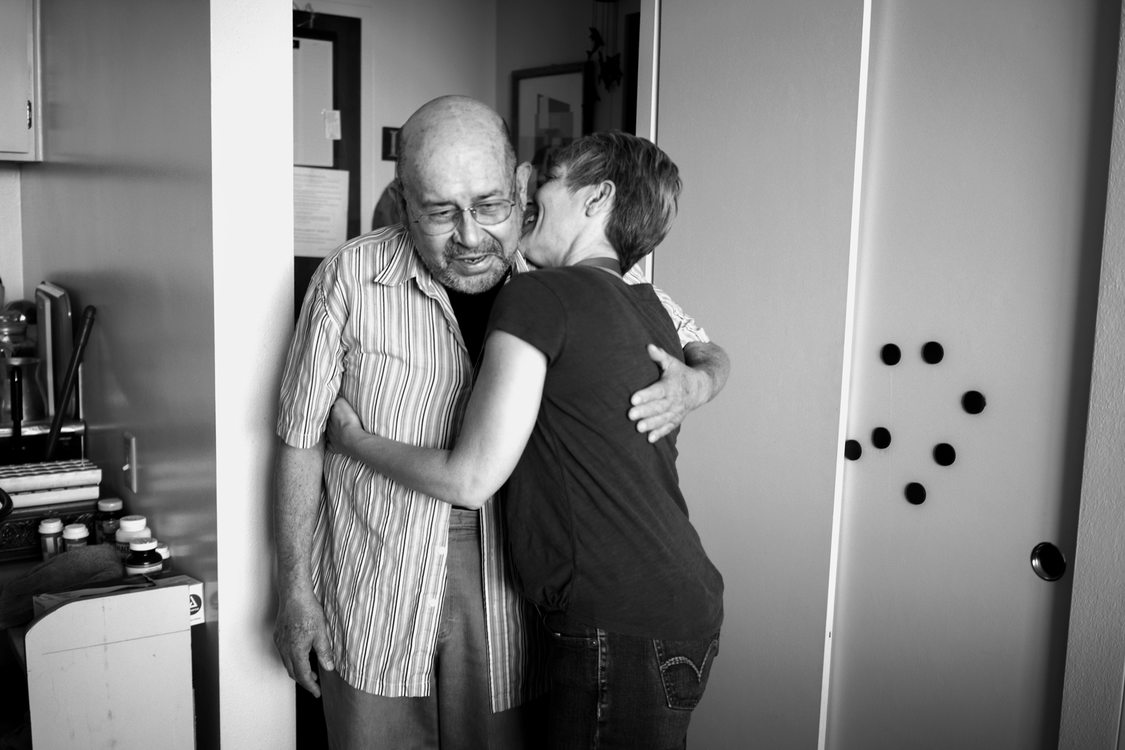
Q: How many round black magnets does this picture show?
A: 7